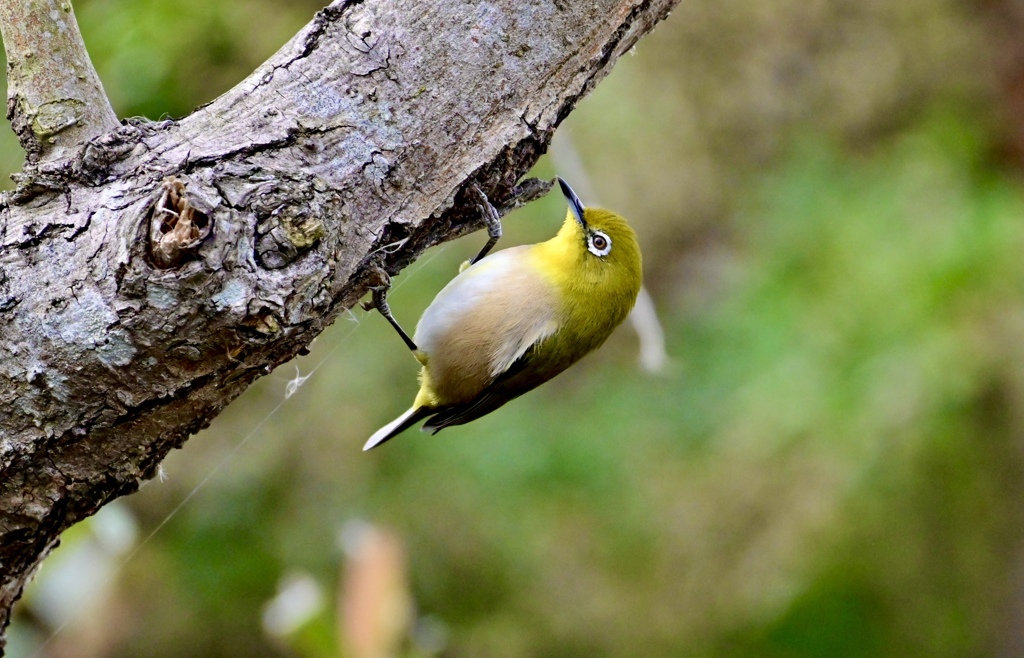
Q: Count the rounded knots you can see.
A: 2